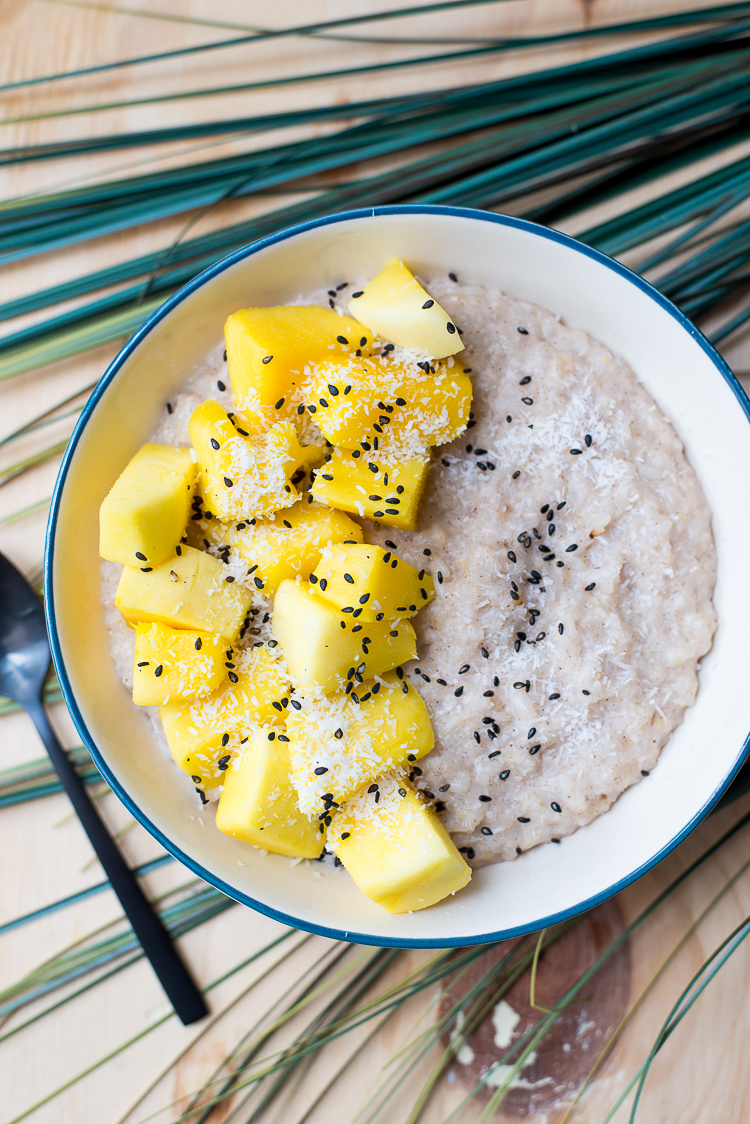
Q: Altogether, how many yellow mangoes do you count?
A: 15